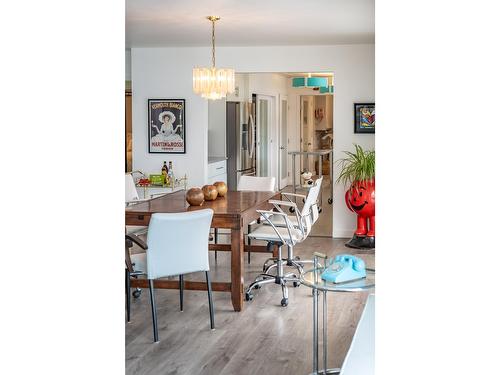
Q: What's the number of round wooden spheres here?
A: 3